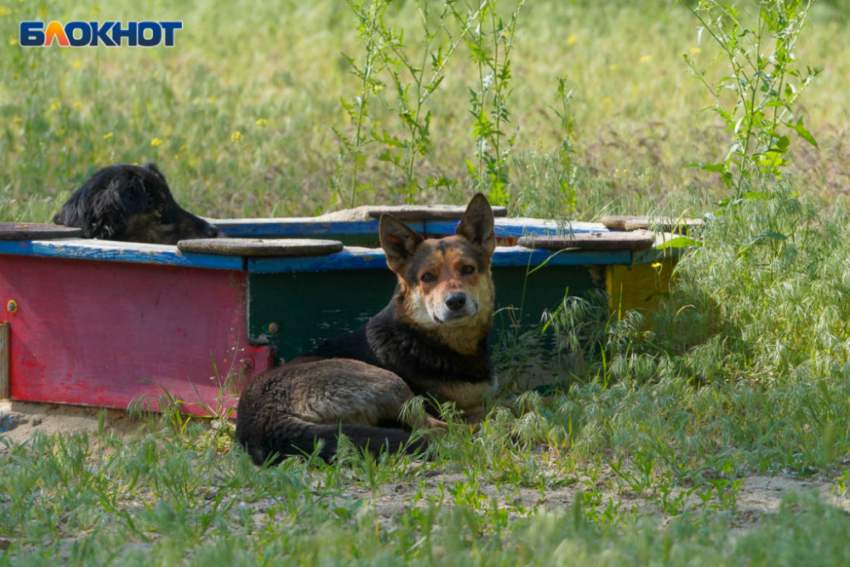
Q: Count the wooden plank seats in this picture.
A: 5